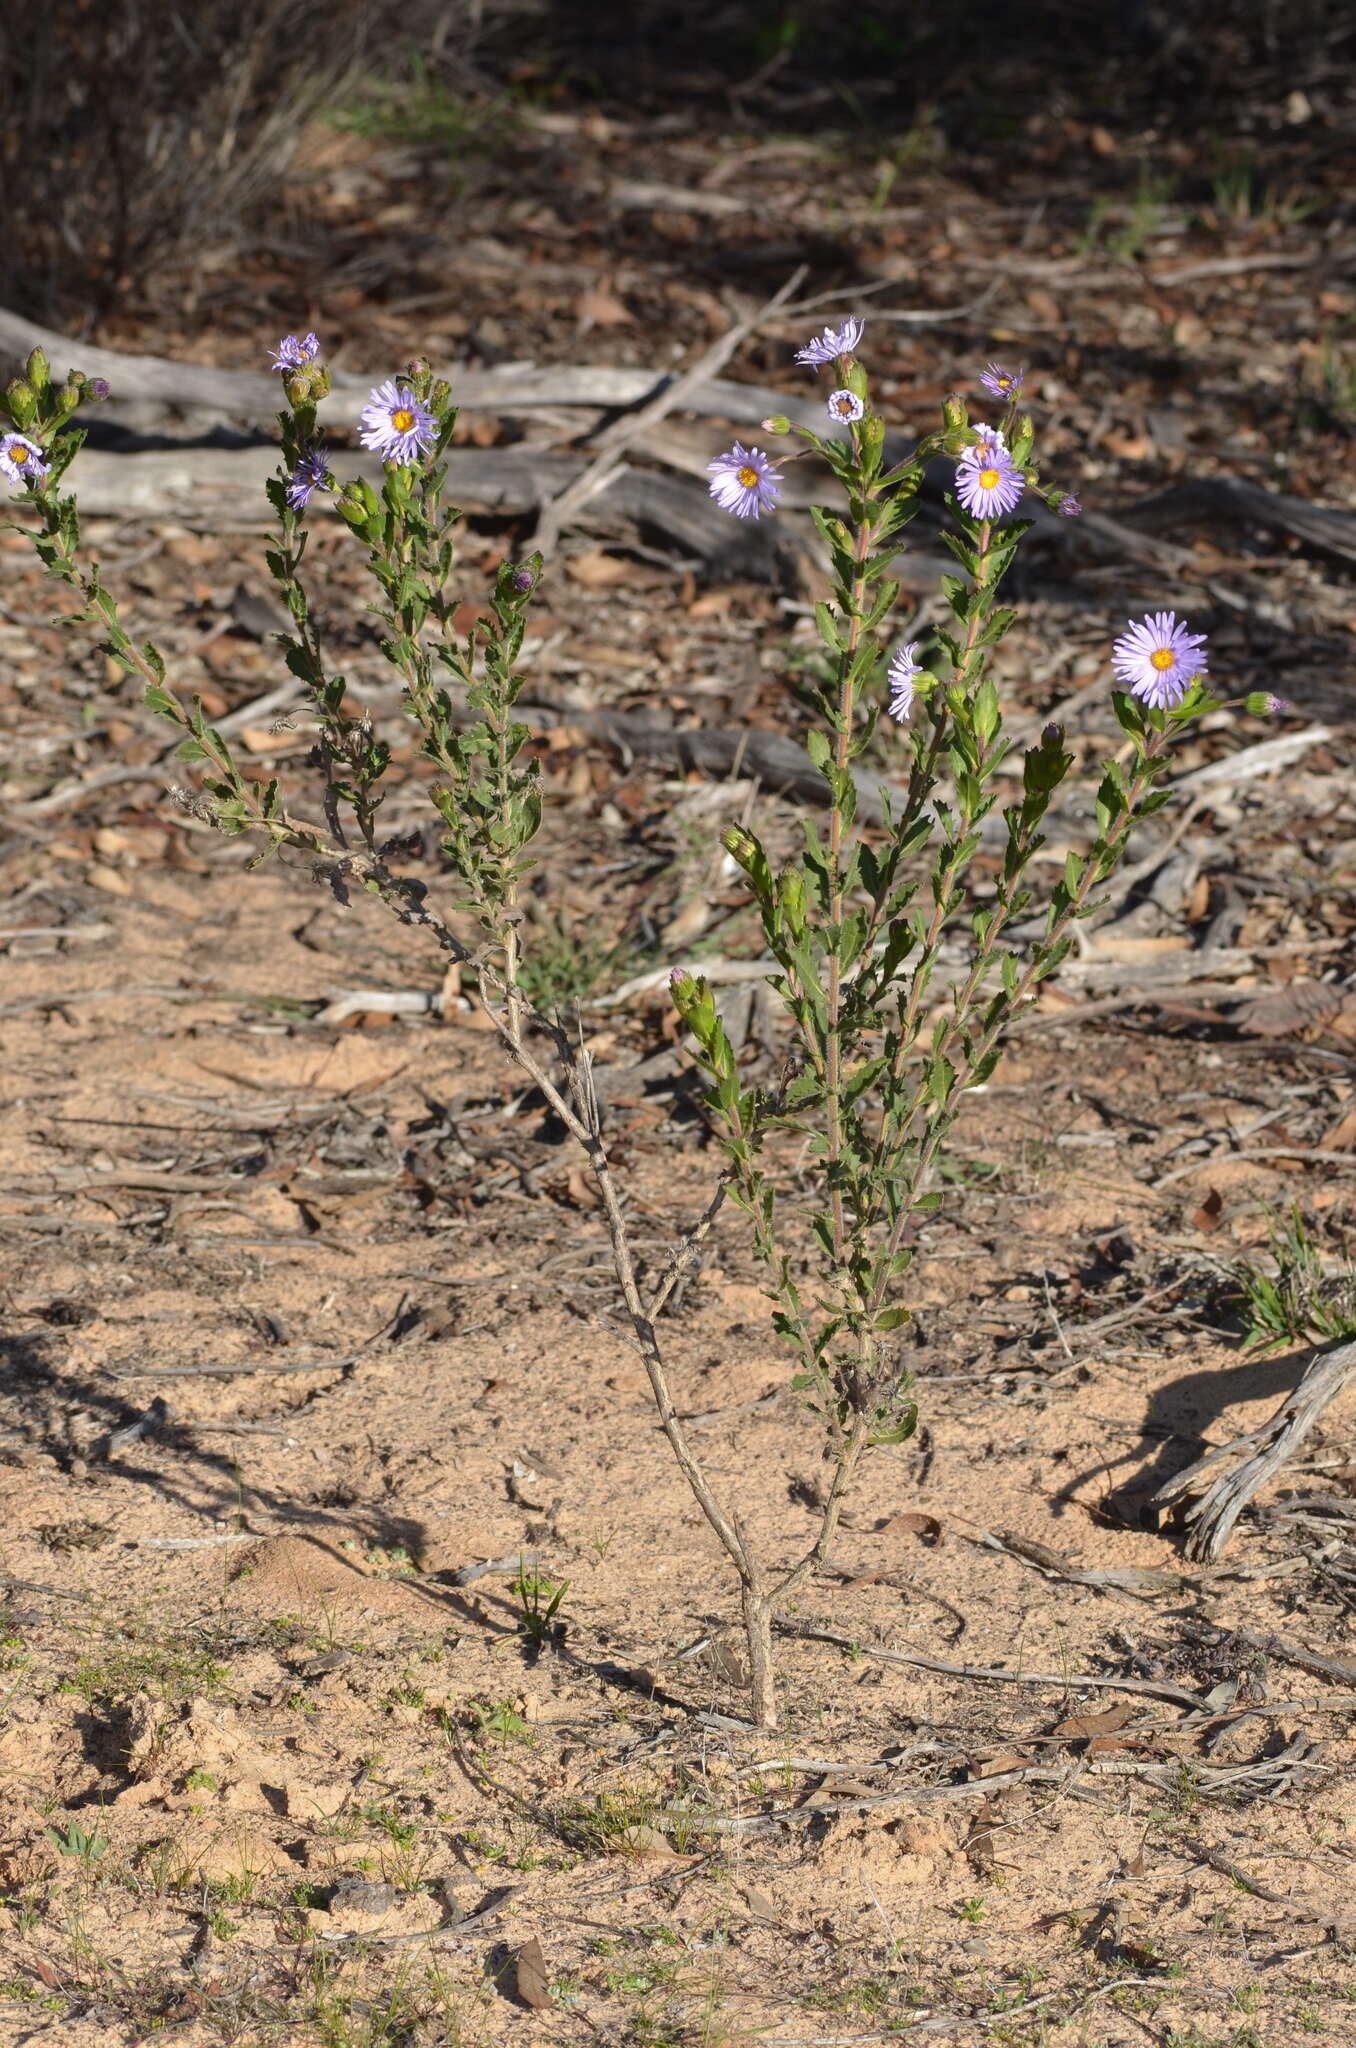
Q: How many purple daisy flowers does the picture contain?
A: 12